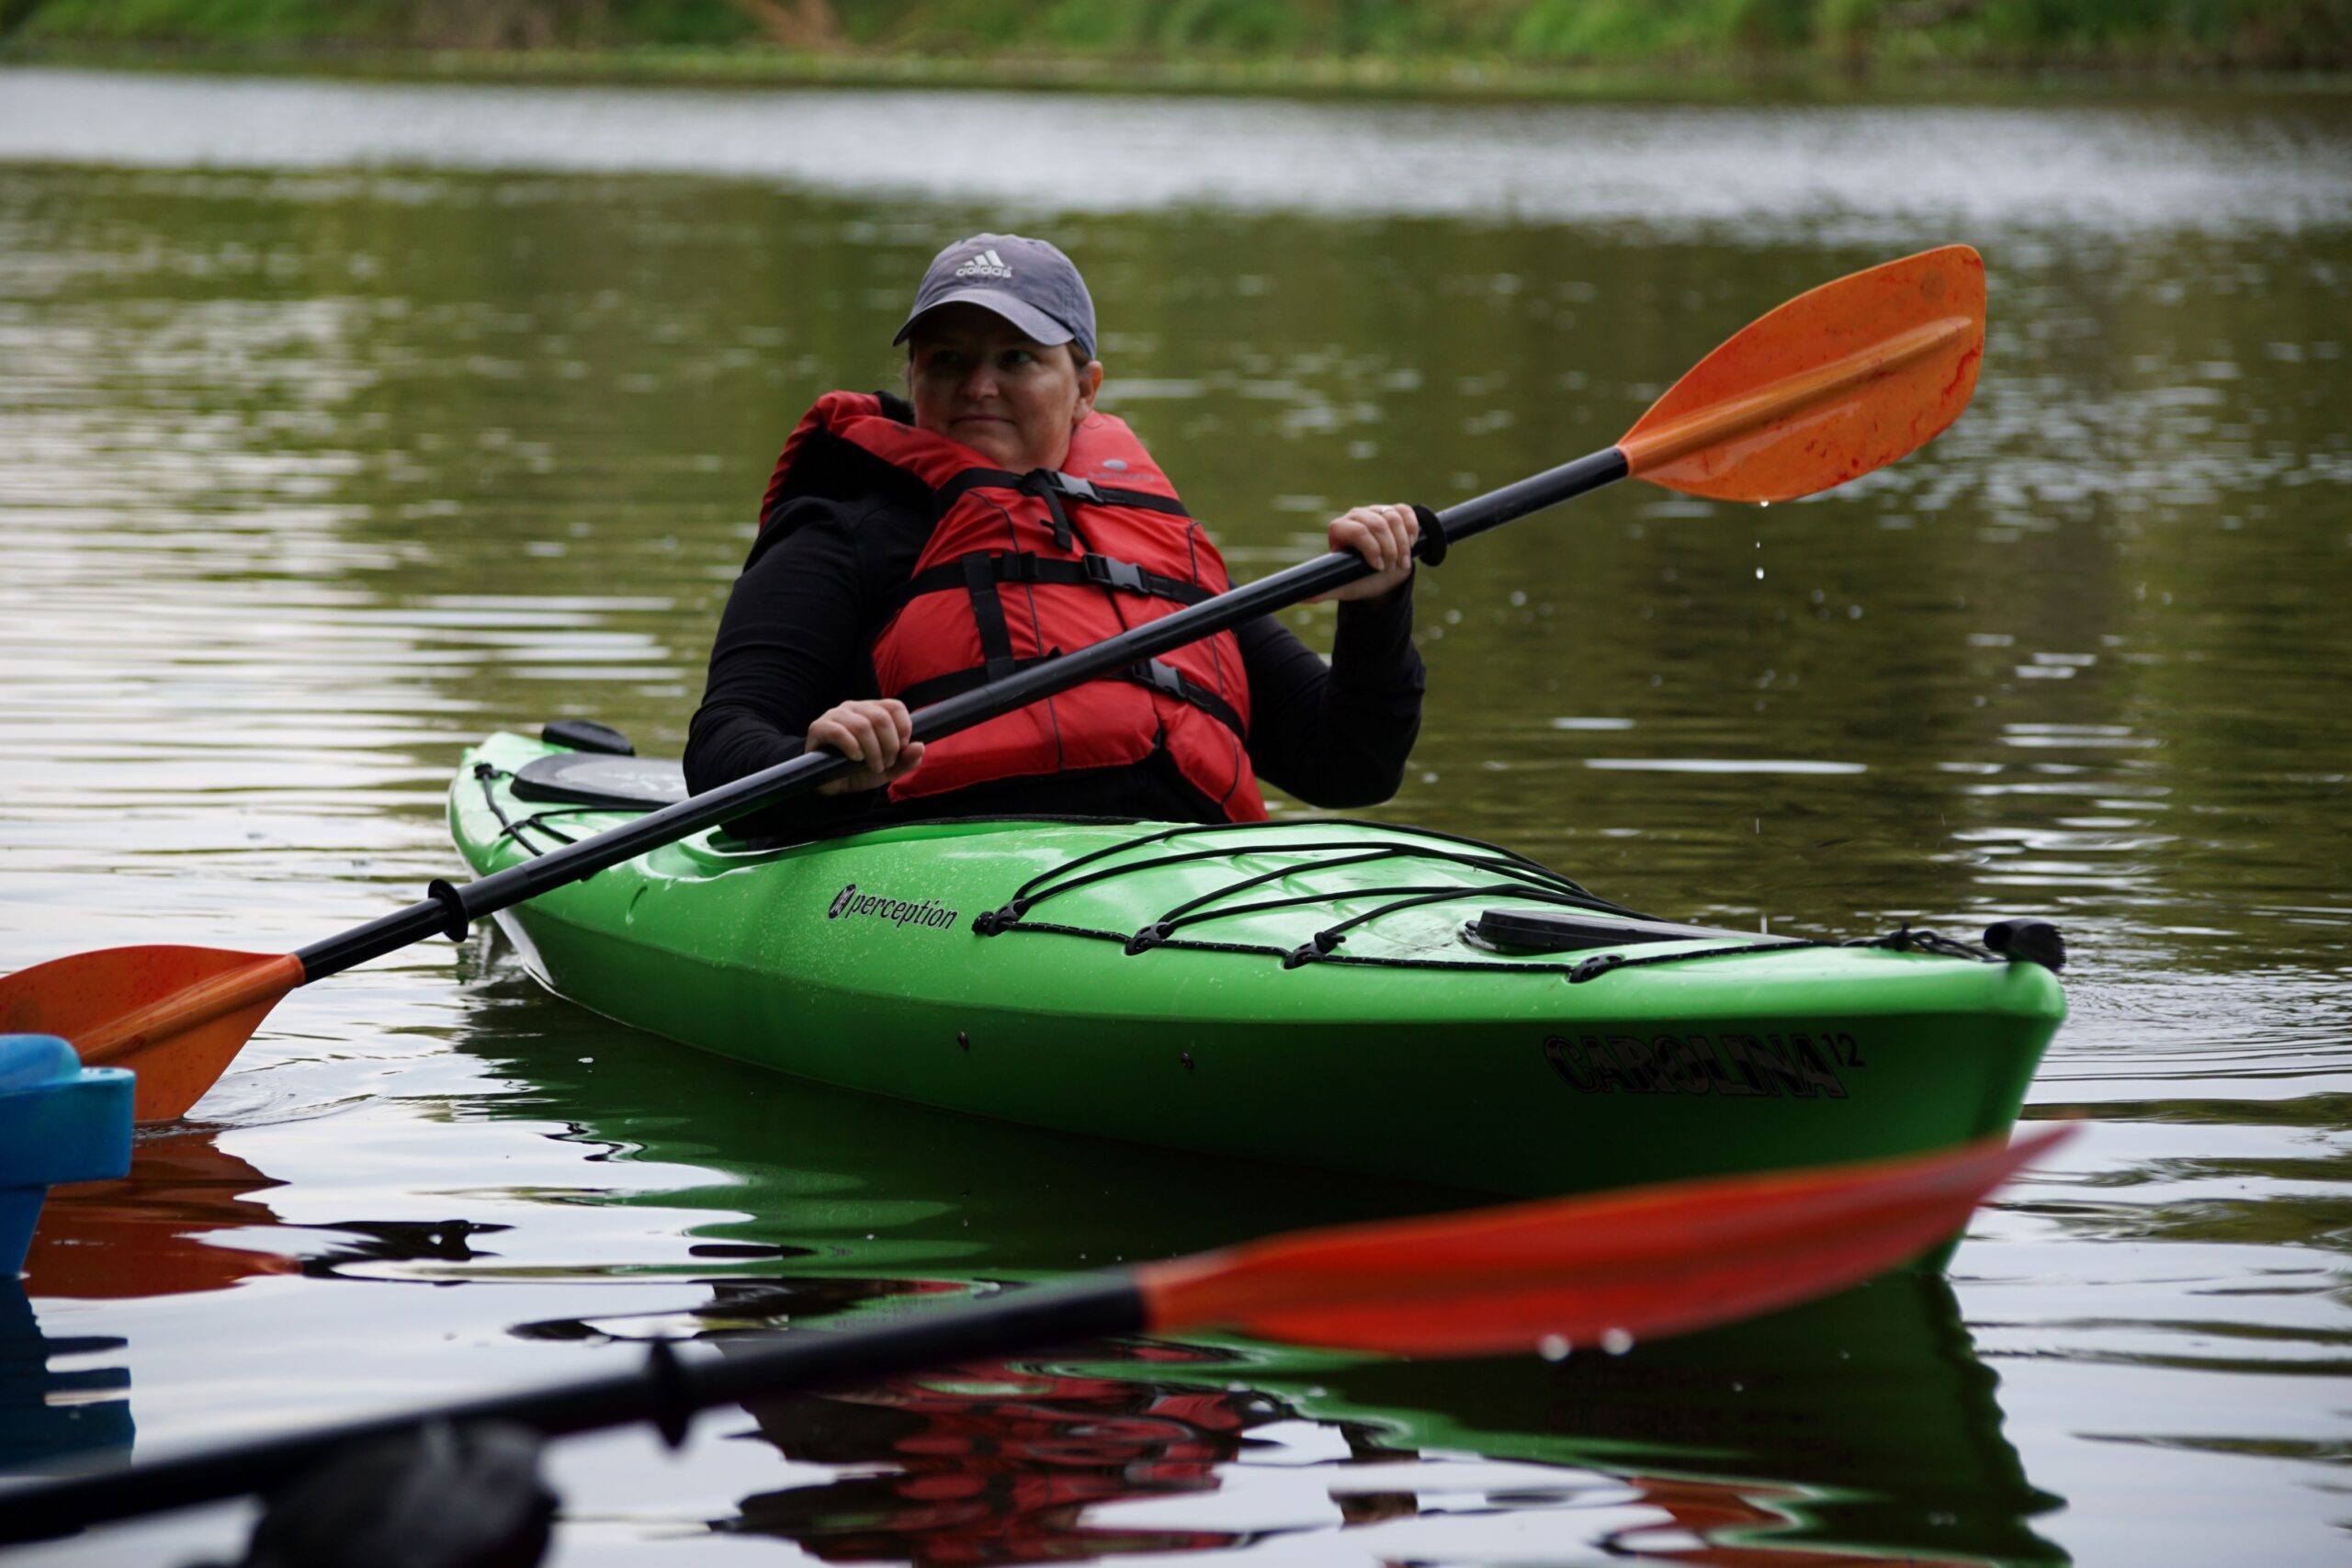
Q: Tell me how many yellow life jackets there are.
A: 0